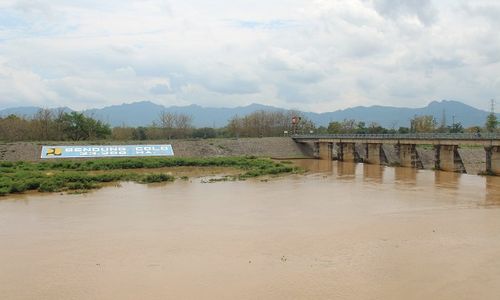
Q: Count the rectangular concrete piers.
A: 6